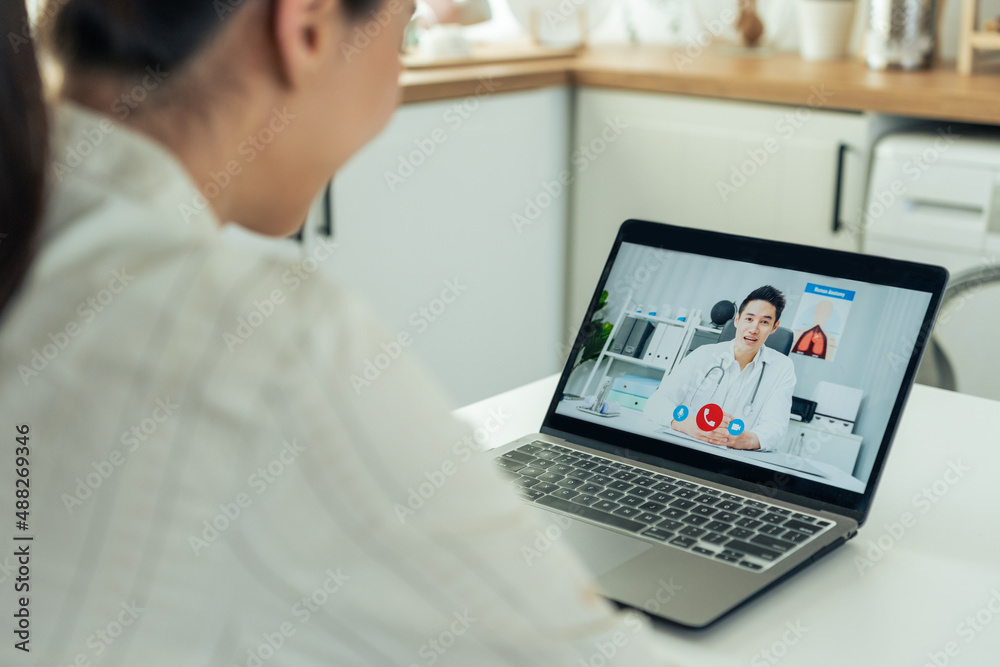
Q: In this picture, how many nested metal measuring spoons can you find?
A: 0